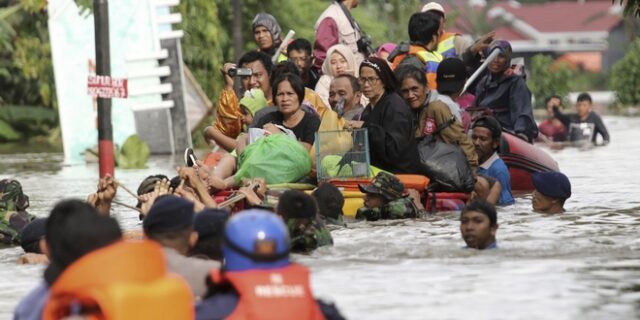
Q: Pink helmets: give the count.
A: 0